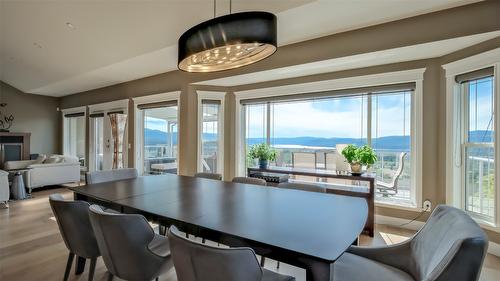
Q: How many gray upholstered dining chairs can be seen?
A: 8